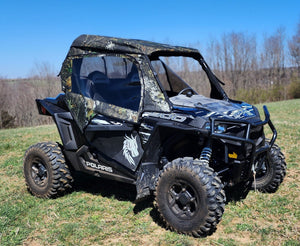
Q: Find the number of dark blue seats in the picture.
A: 2